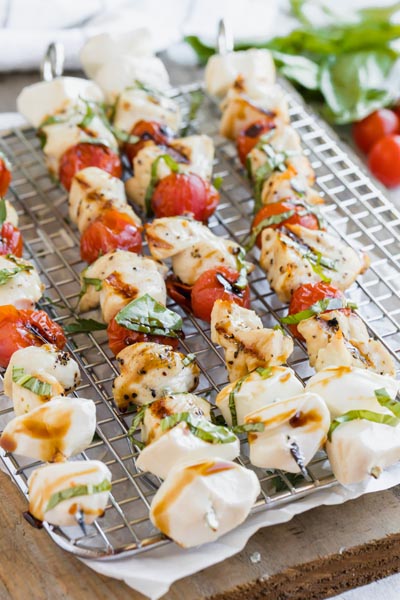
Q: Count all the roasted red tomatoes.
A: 12